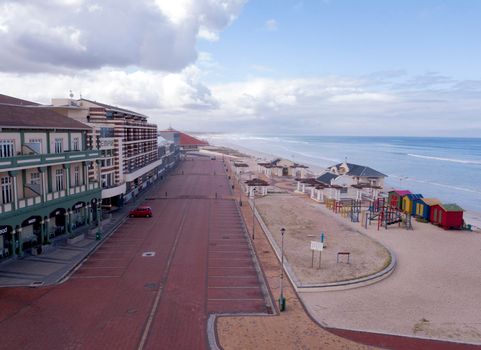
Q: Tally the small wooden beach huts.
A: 4